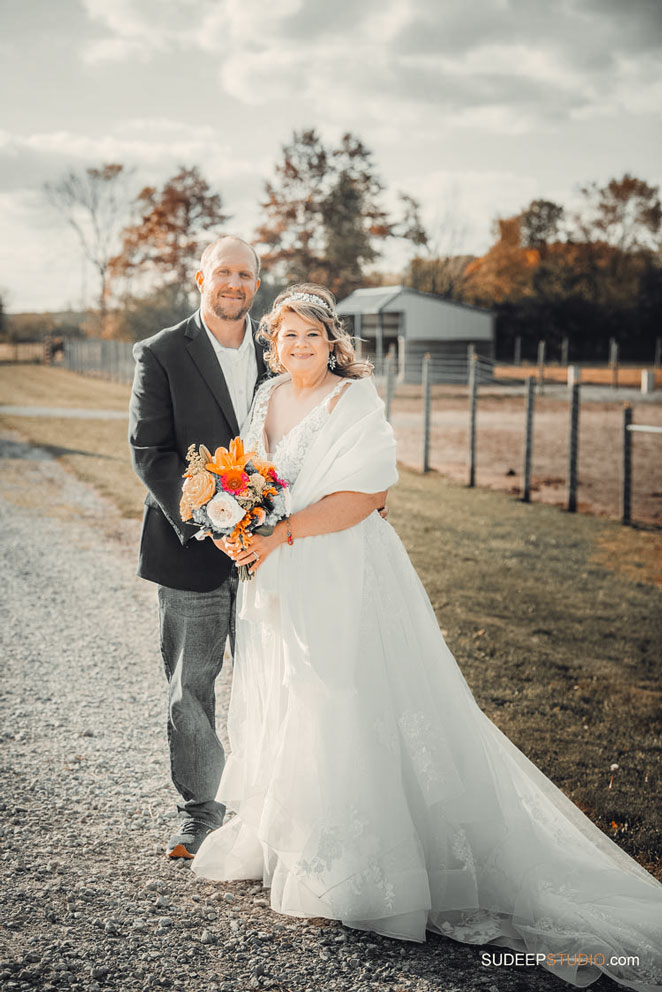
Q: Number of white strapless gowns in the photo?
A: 0